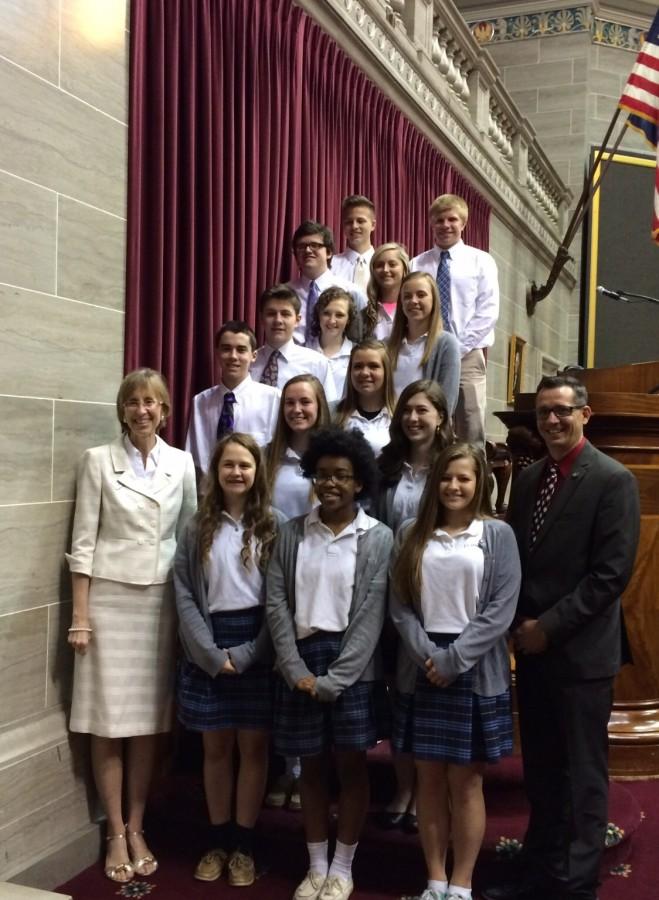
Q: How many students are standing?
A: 14